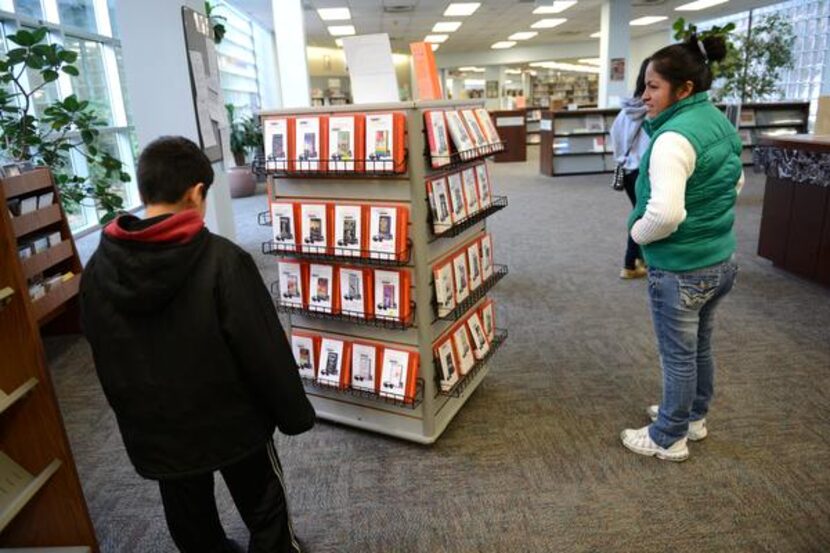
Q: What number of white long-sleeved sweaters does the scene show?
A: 1